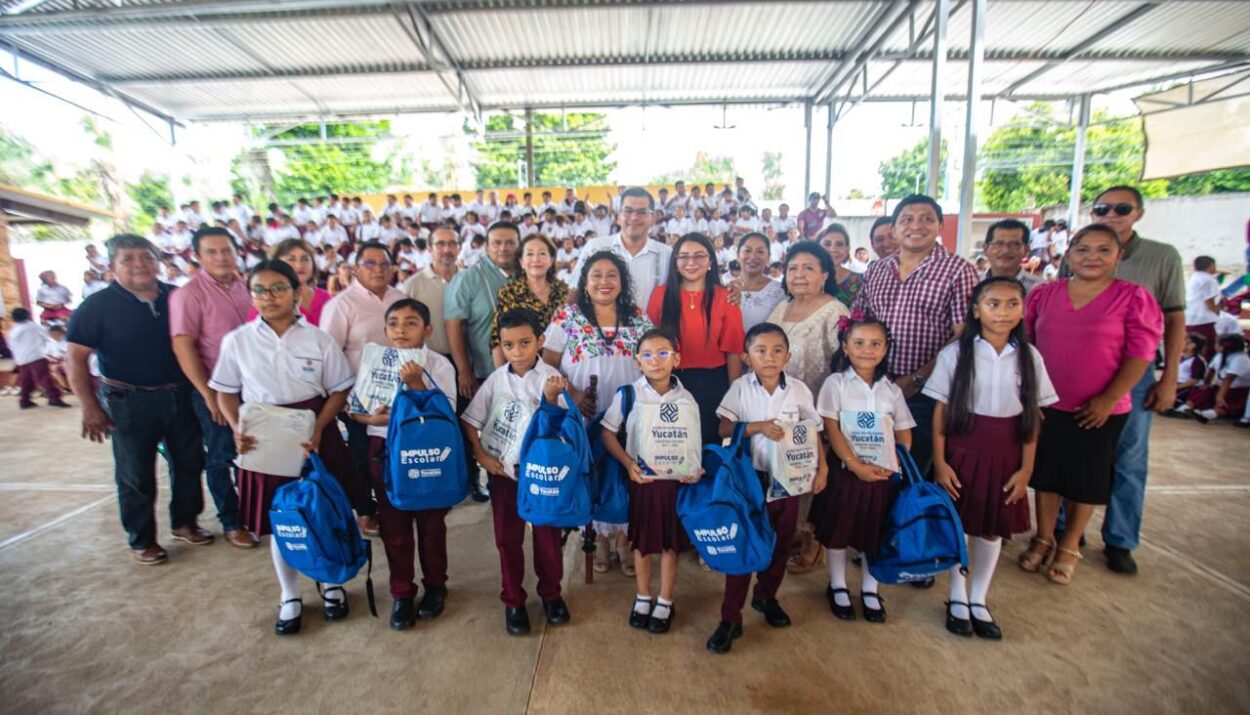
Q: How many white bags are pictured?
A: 6